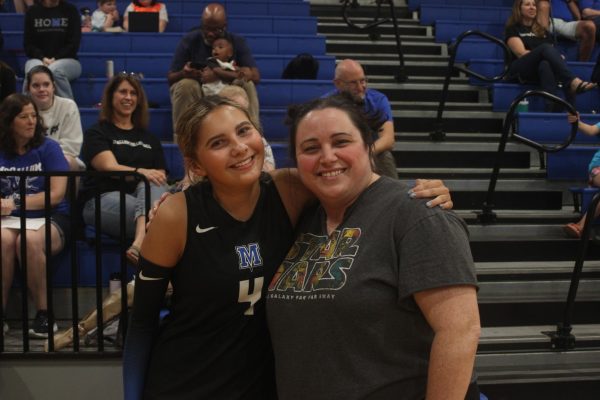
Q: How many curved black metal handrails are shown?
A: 4